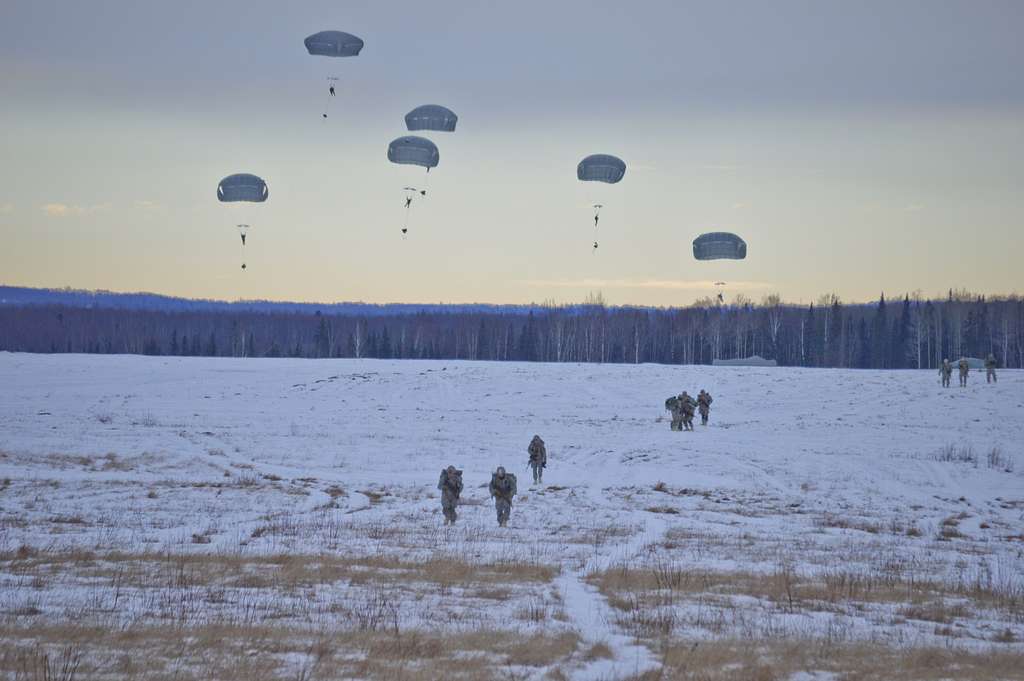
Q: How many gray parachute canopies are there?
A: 6